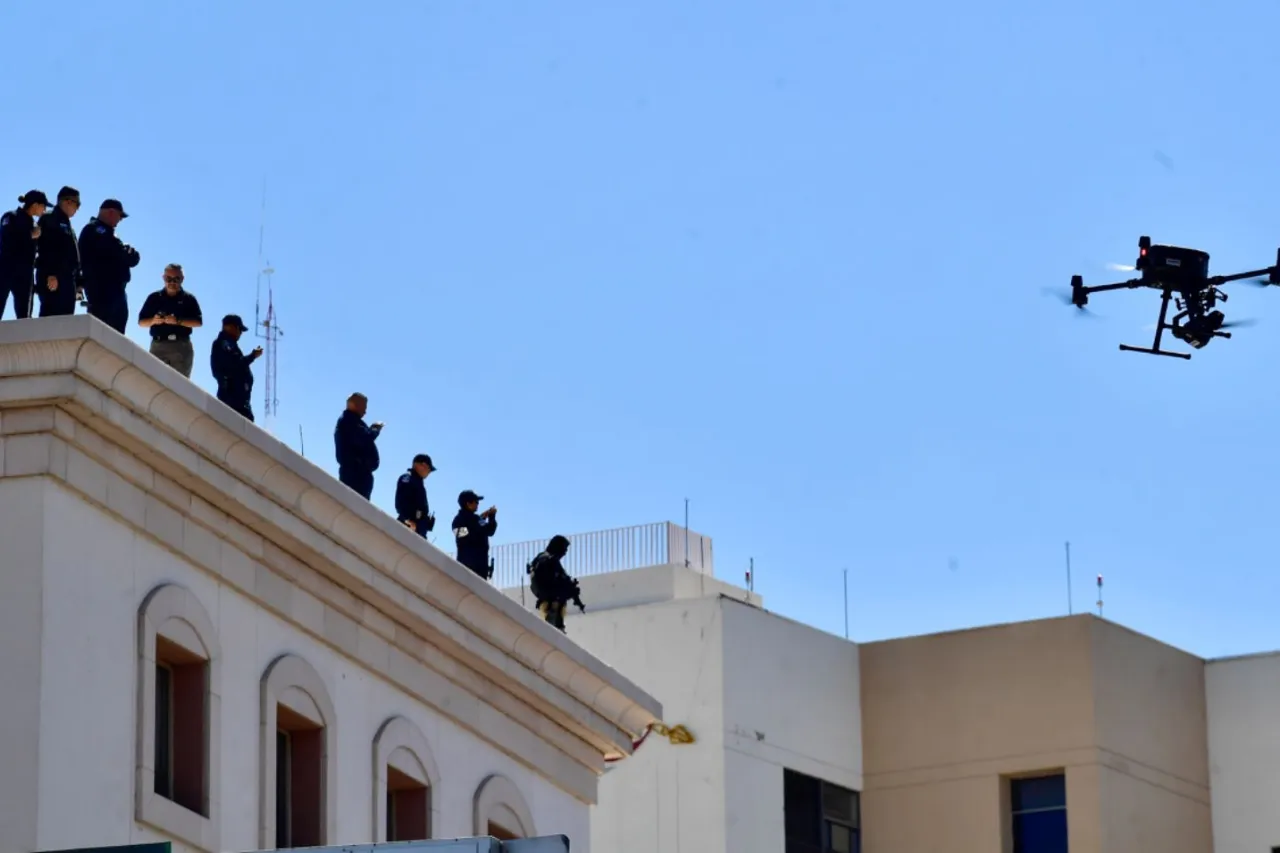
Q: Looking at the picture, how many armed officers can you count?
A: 1